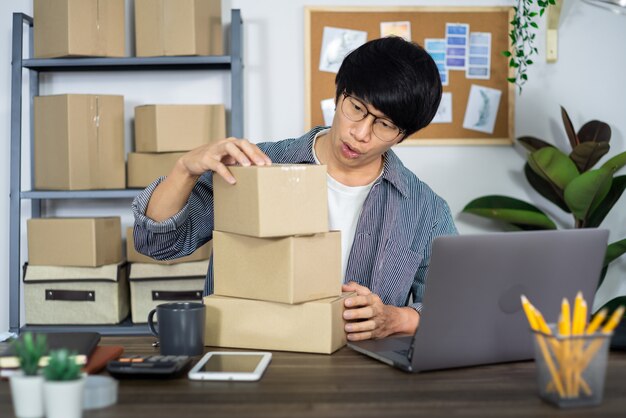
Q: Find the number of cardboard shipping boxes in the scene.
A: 10